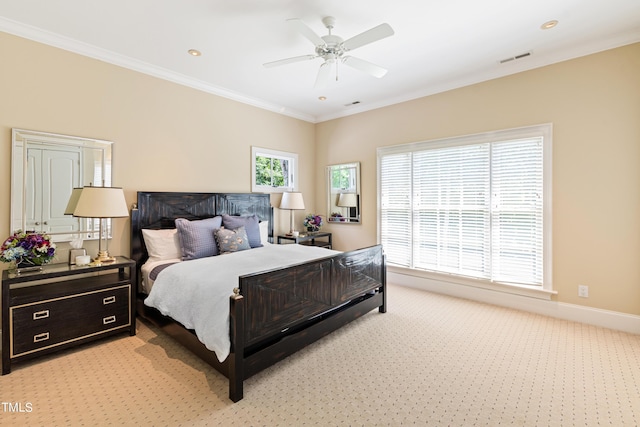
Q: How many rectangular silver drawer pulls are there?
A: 4